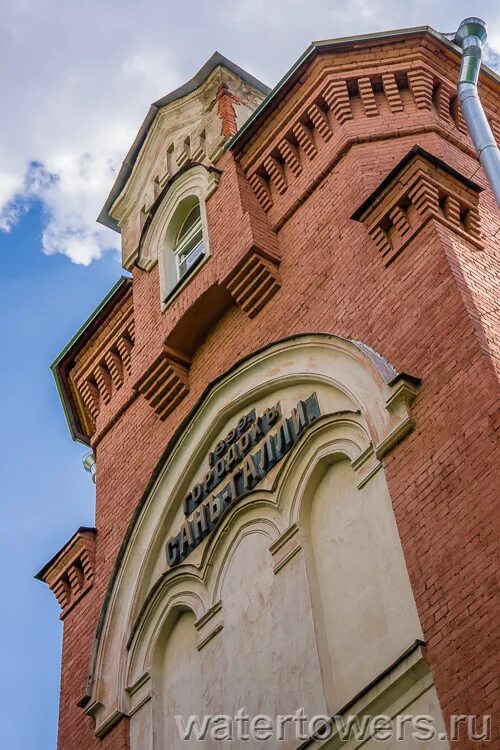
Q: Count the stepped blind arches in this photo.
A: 3